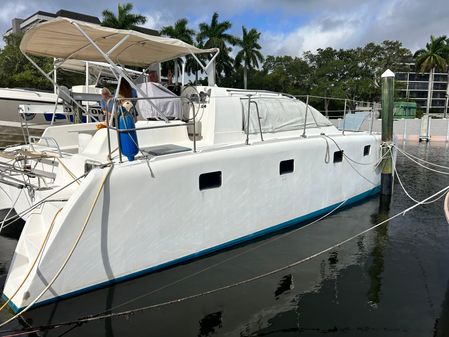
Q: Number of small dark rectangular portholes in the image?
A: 4